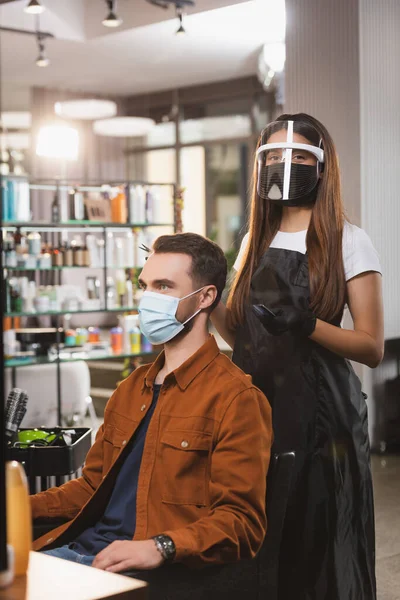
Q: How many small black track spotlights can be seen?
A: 4